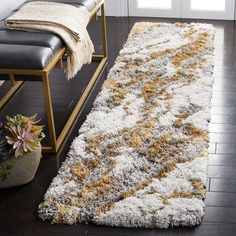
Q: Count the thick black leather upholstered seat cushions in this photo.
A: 1